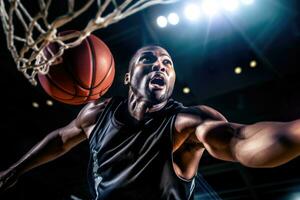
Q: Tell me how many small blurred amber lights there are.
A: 5